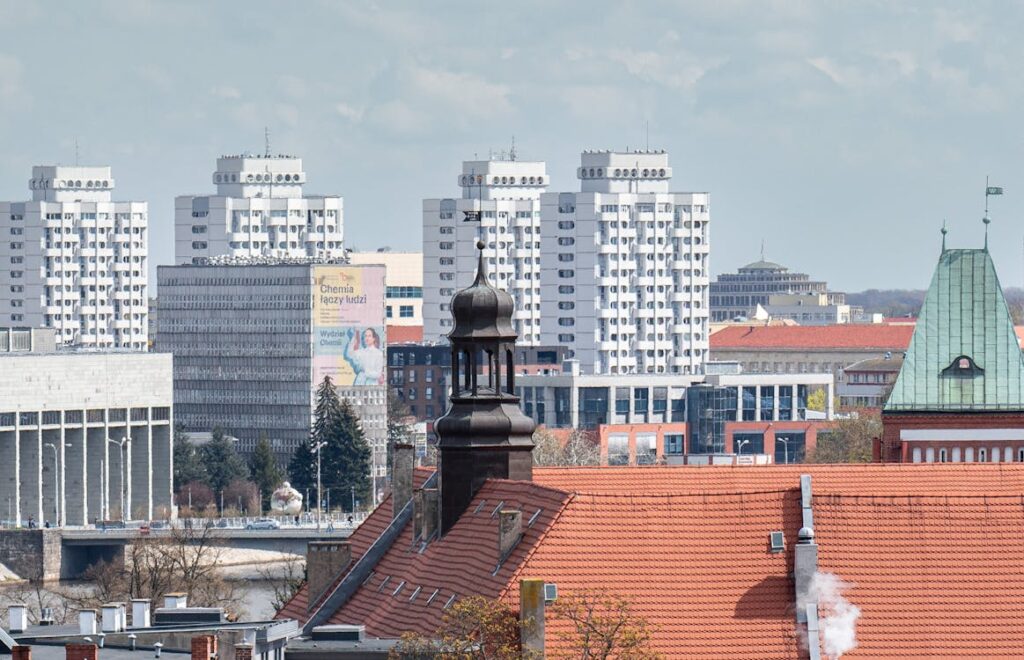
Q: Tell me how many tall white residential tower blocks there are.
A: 4